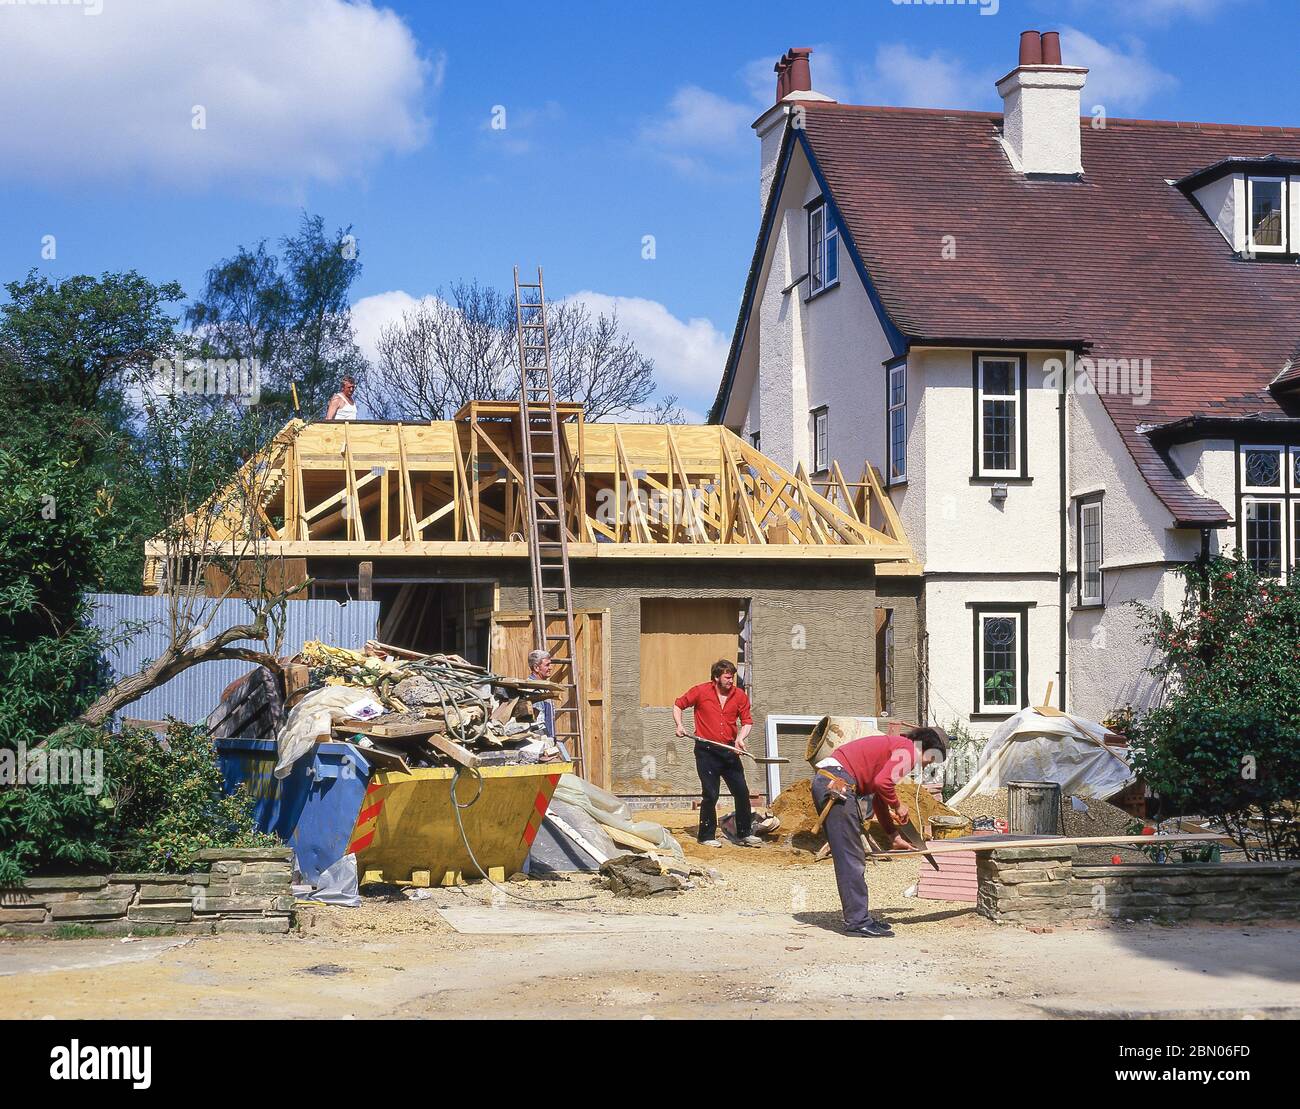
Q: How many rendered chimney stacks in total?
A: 2